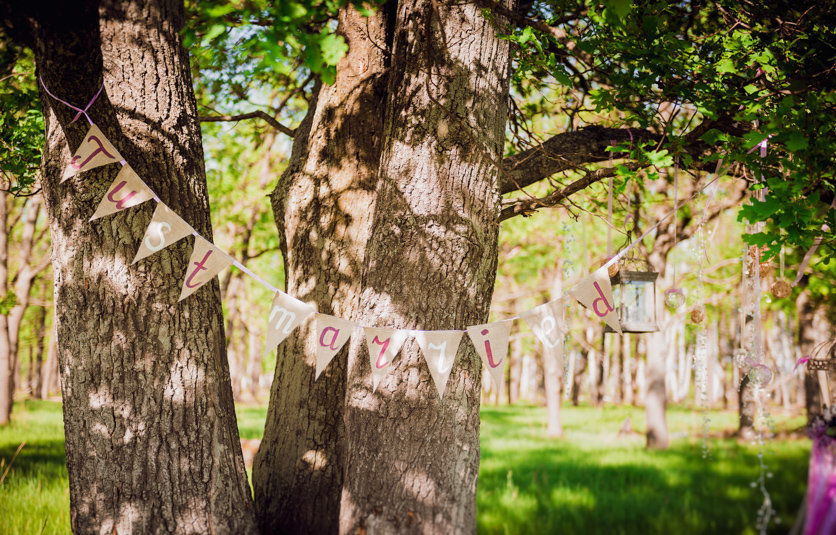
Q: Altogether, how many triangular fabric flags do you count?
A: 11